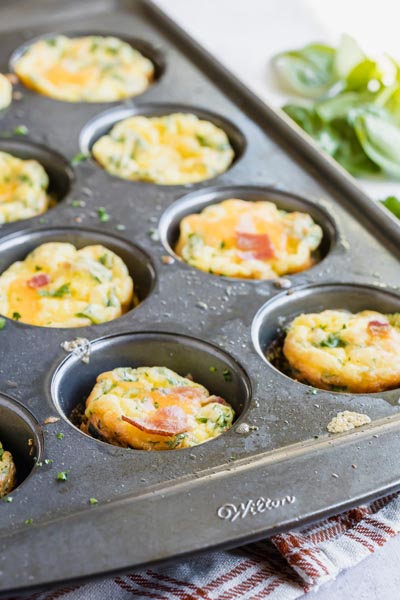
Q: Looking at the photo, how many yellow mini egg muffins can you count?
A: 9